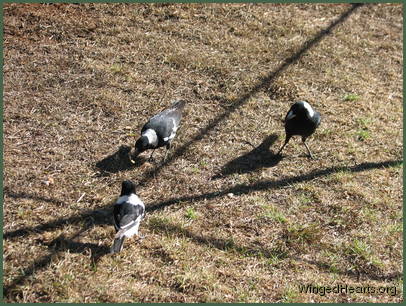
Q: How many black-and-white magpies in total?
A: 3